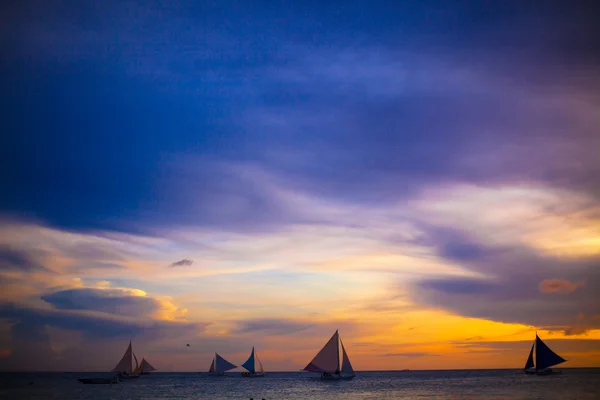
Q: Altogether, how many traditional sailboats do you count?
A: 6